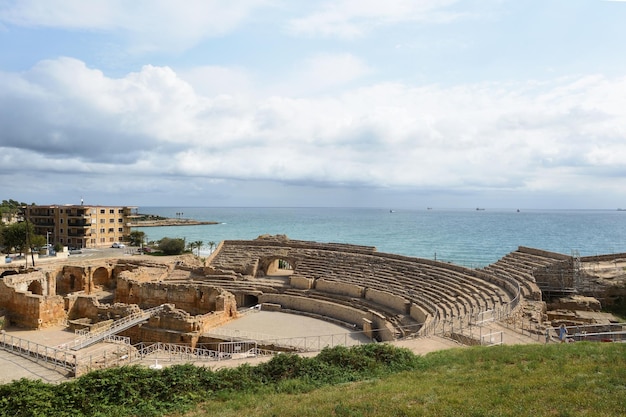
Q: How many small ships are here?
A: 5